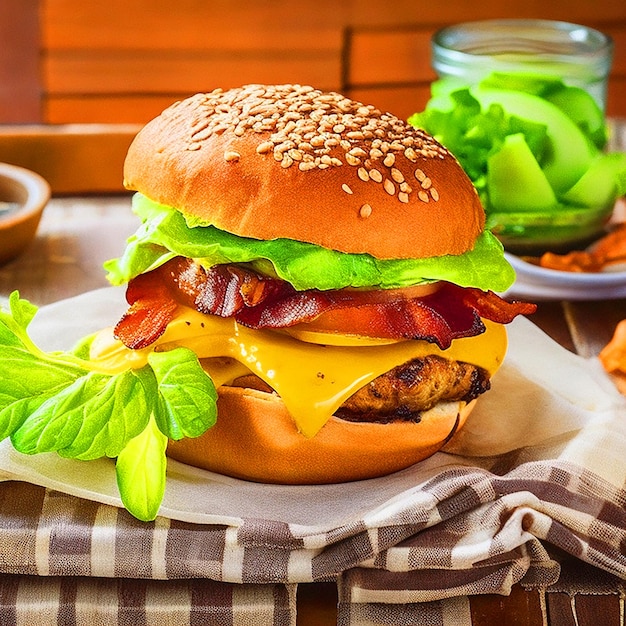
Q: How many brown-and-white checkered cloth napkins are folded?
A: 1